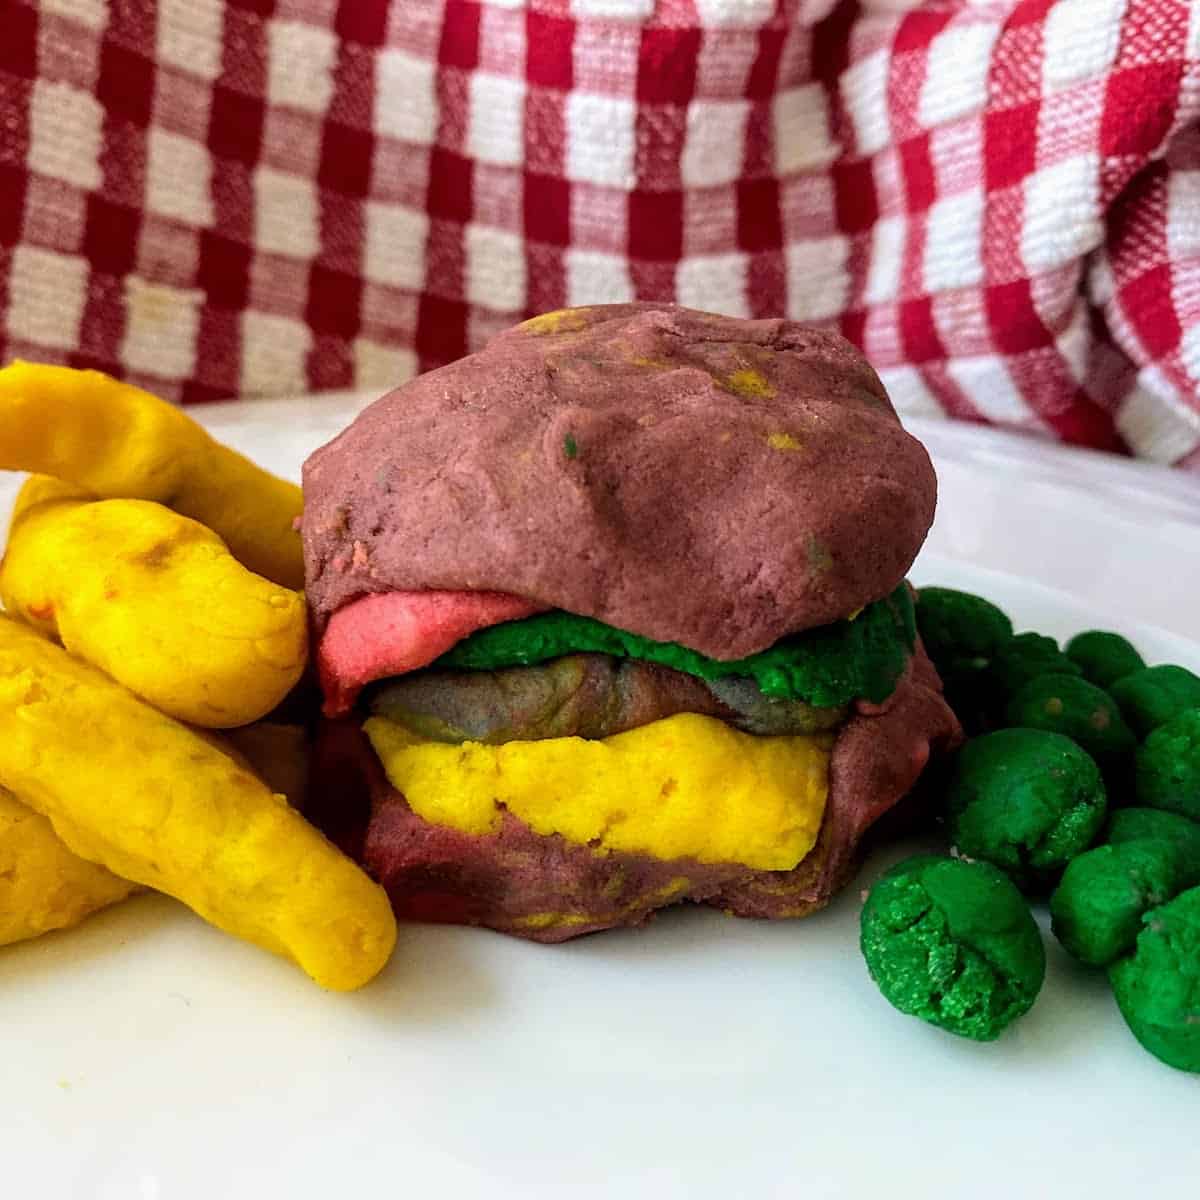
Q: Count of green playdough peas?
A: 11